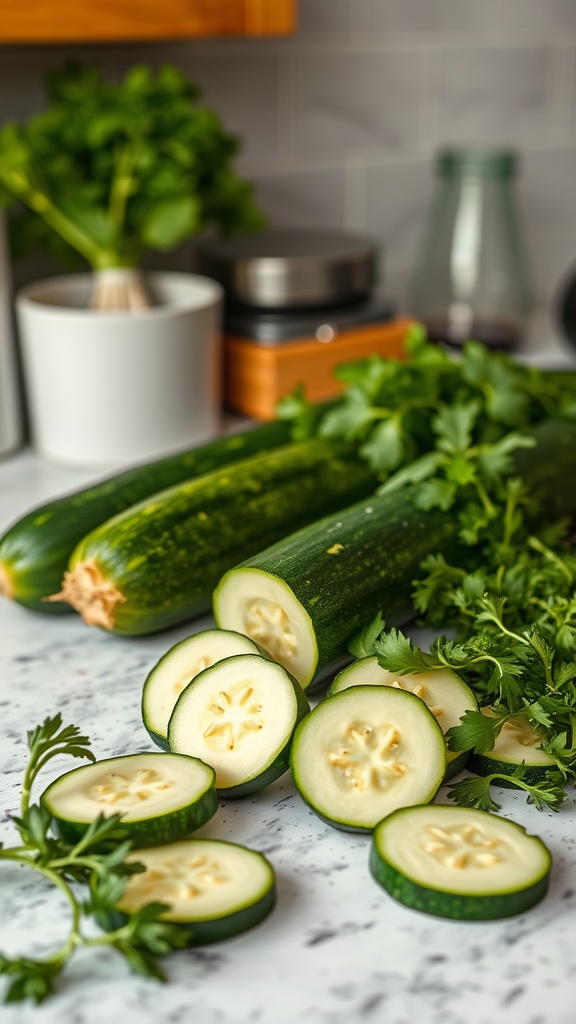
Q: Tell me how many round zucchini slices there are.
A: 8